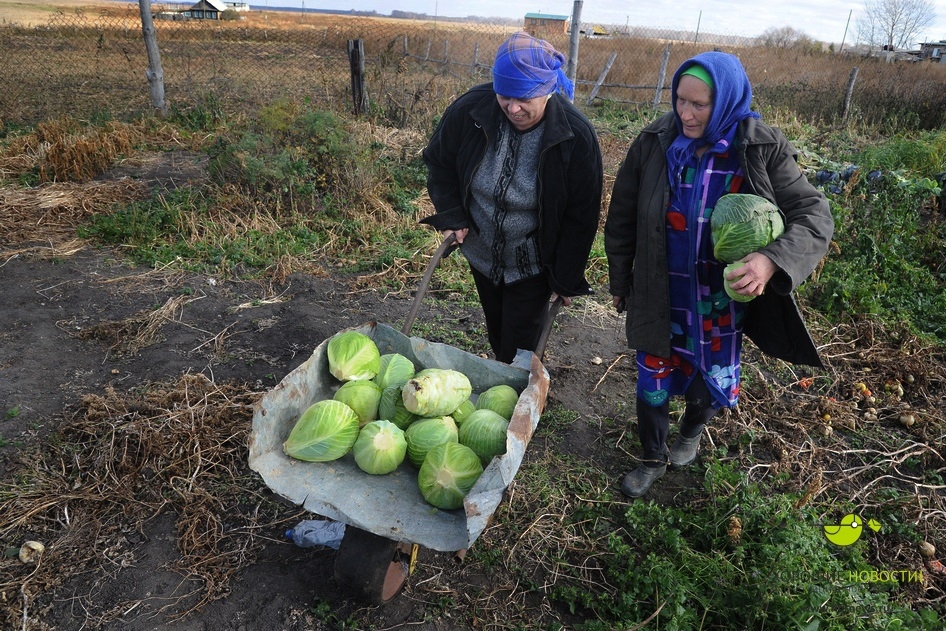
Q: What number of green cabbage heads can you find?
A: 14